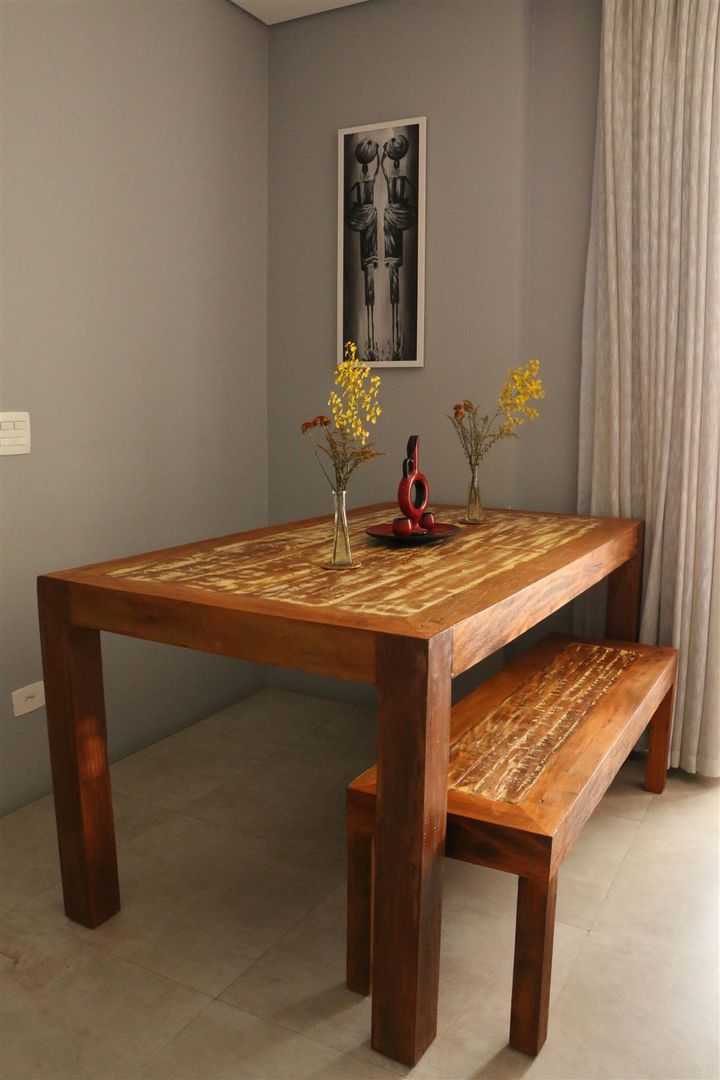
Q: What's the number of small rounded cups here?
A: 2